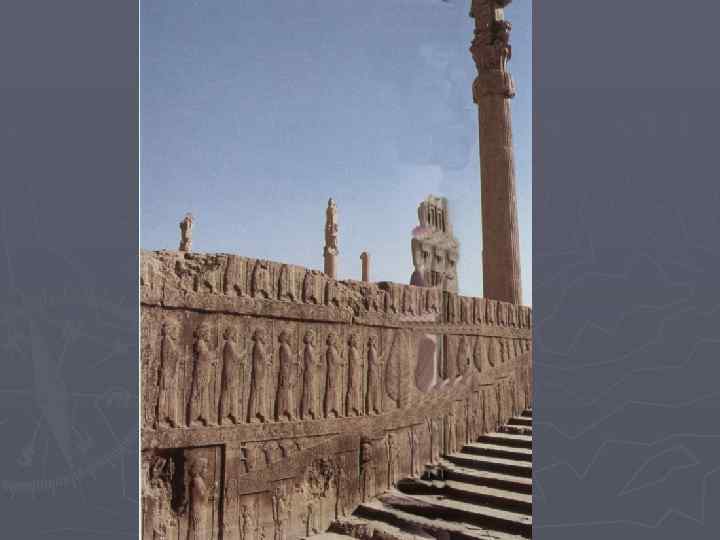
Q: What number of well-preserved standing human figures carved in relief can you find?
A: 9